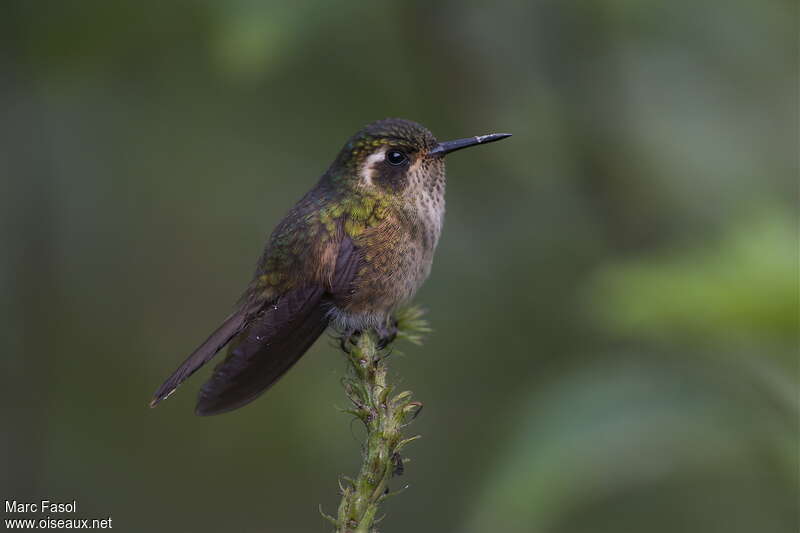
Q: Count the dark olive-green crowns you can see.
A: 1